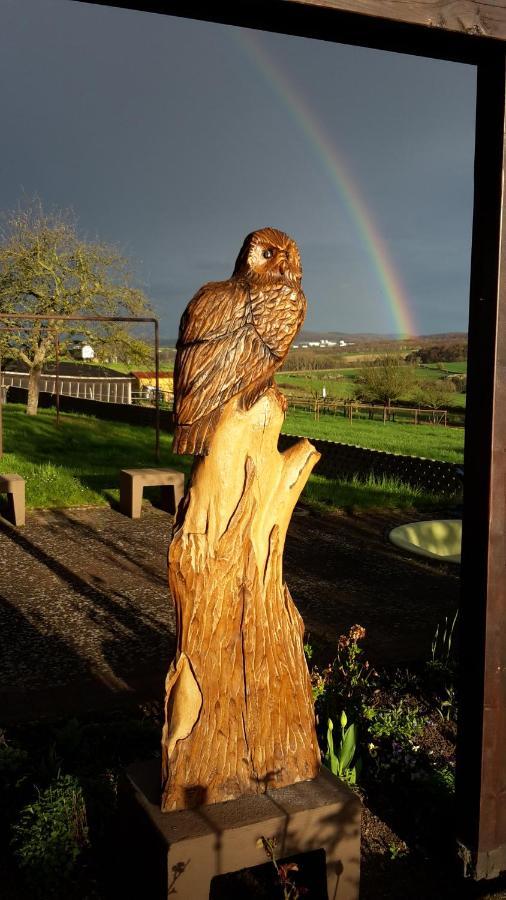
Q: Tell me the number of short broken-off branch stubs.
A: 1